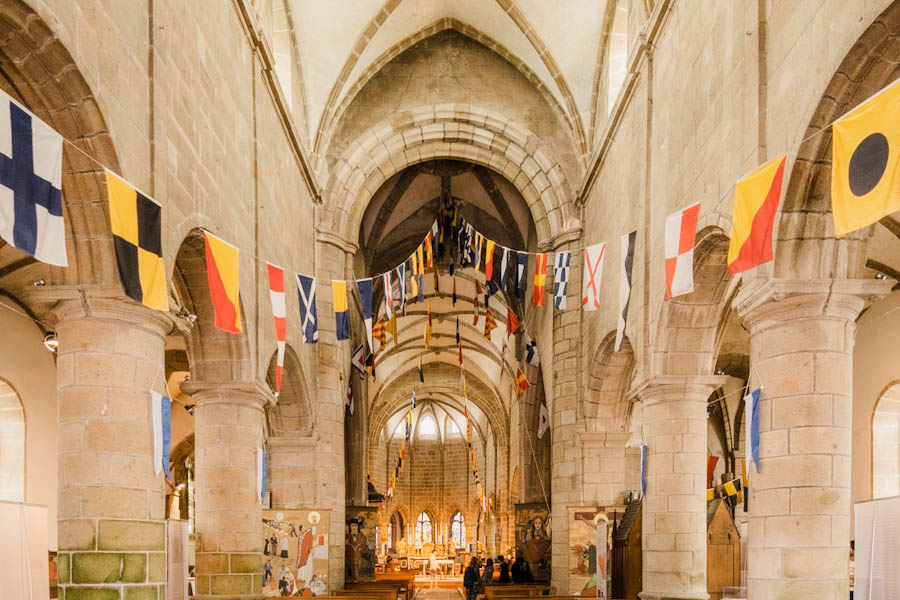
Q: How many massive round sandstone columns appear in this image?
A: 4